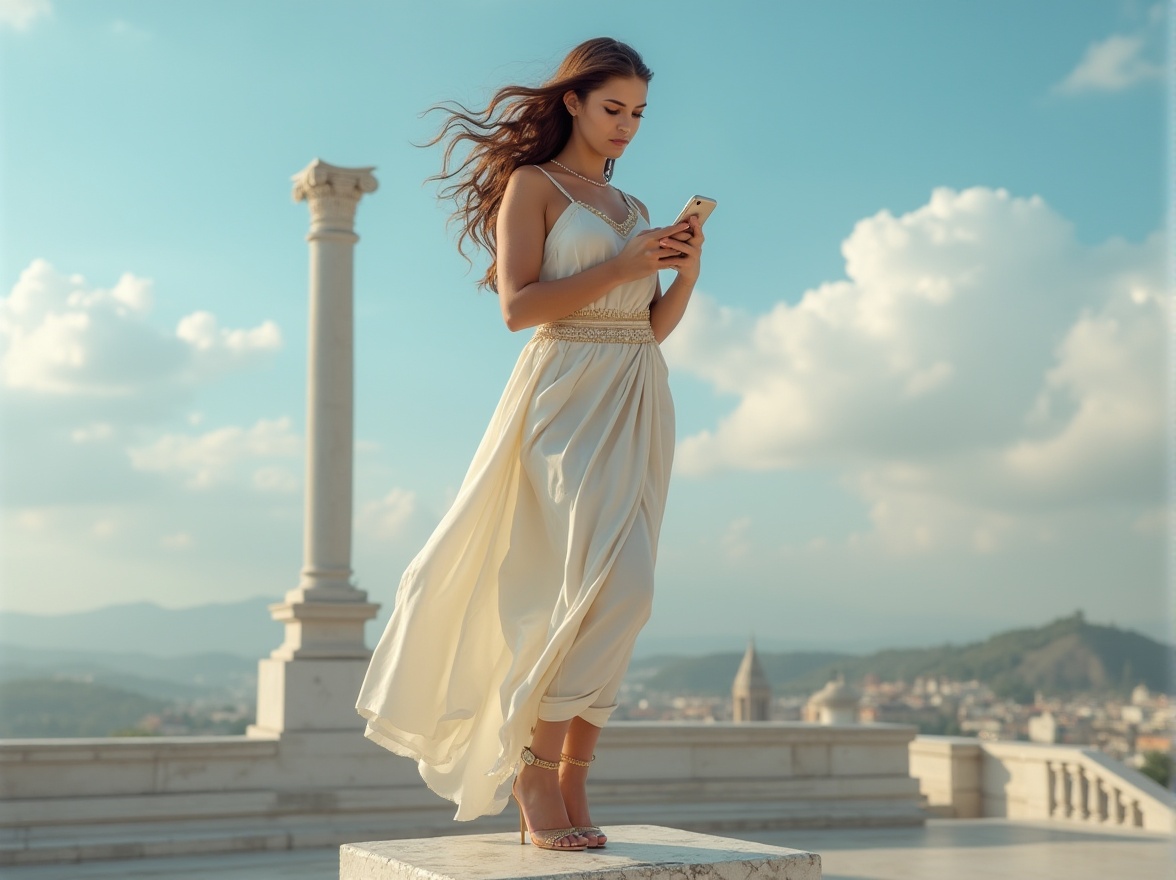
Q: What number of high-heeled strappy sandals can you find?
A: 2